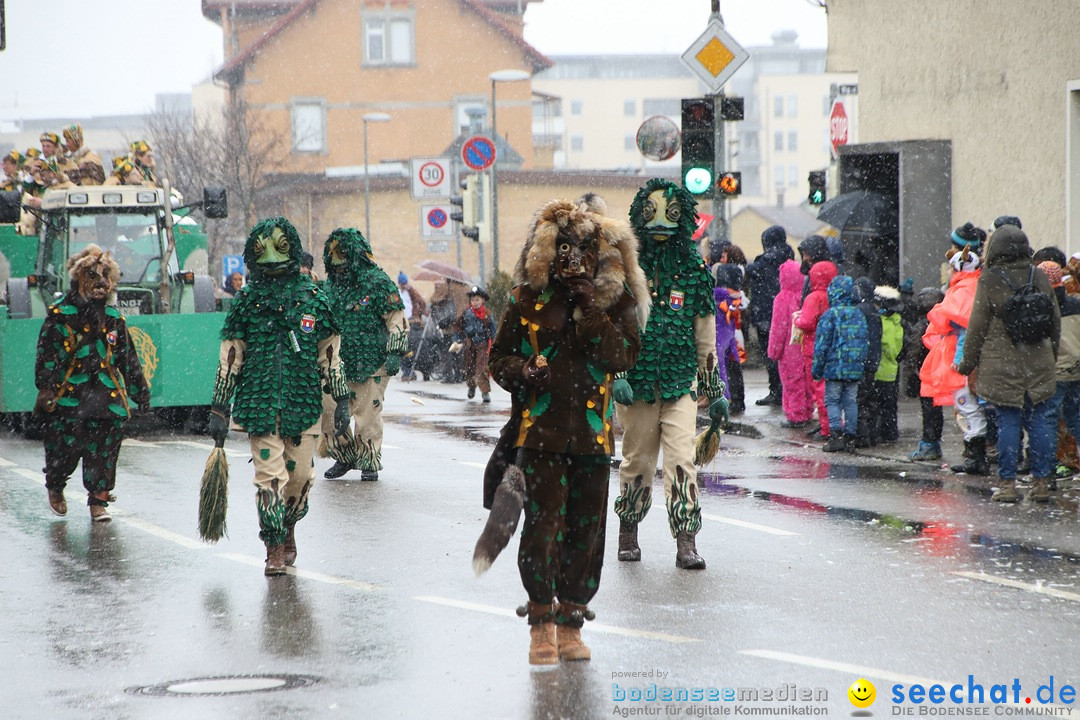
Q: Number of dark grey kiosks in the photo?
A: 1